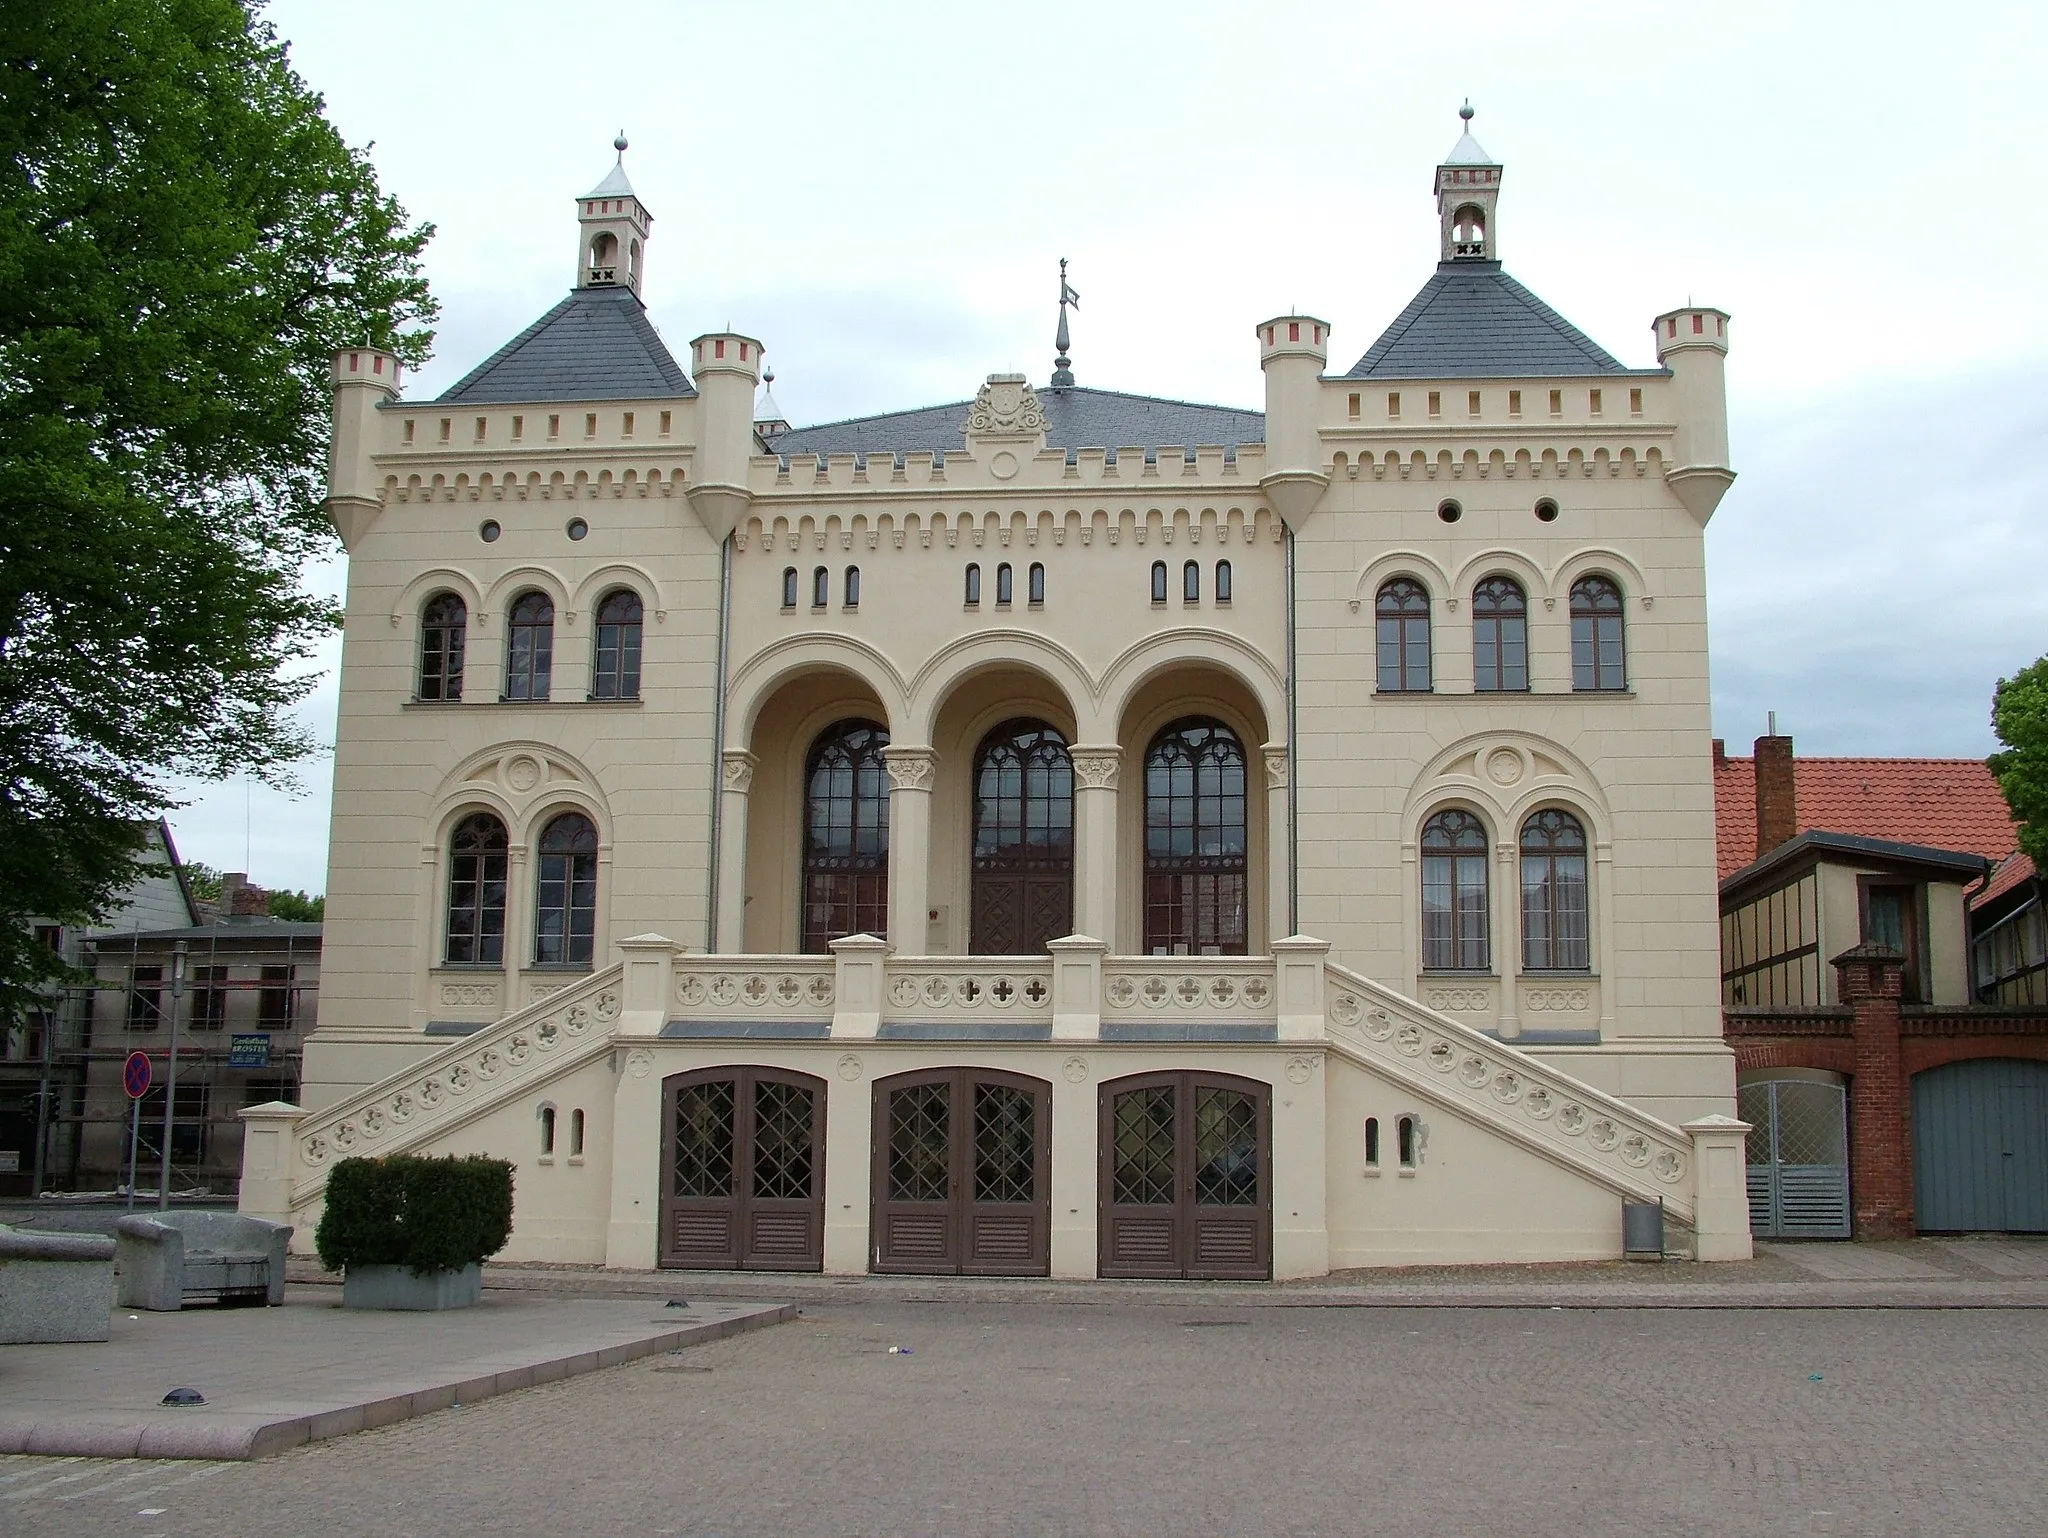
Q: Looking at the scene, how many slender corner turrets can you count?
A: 4